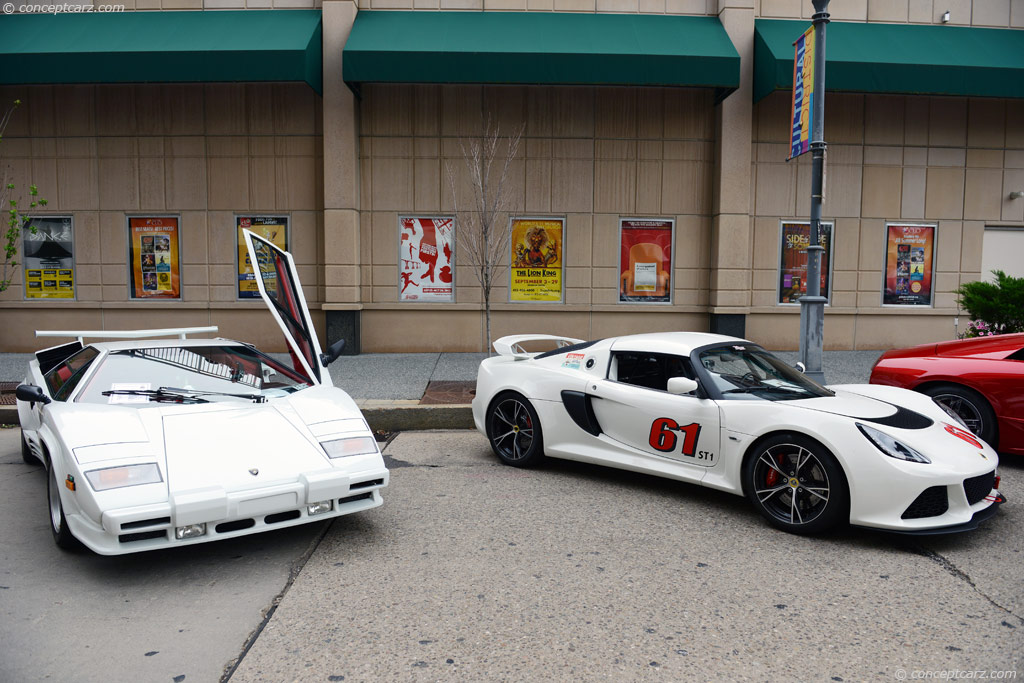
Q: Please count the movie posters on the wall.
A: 8